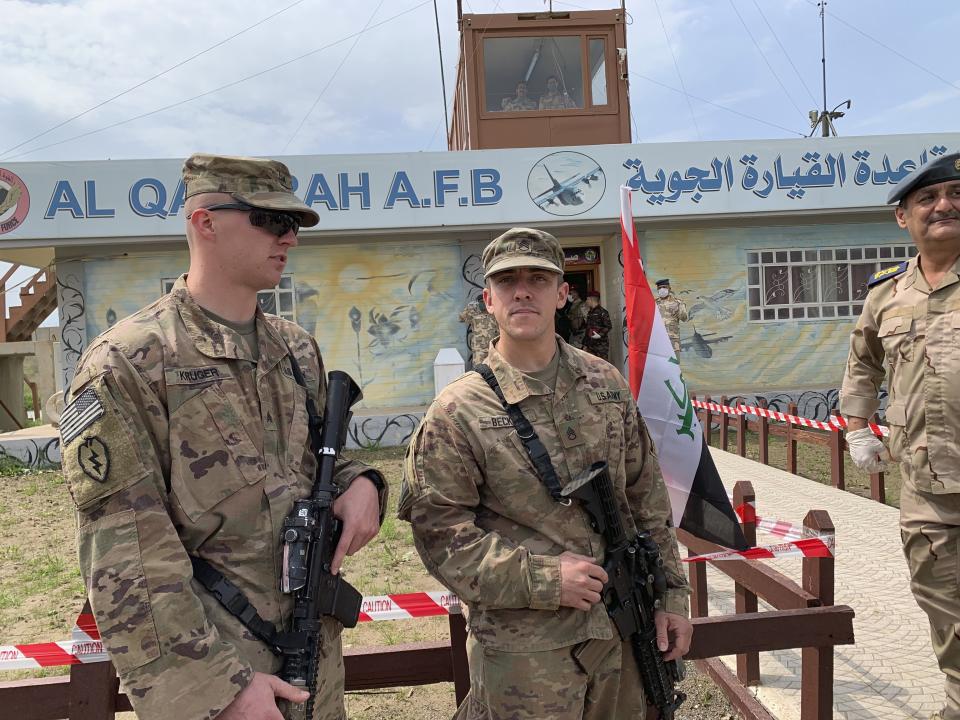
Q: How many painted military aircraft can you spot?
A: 2